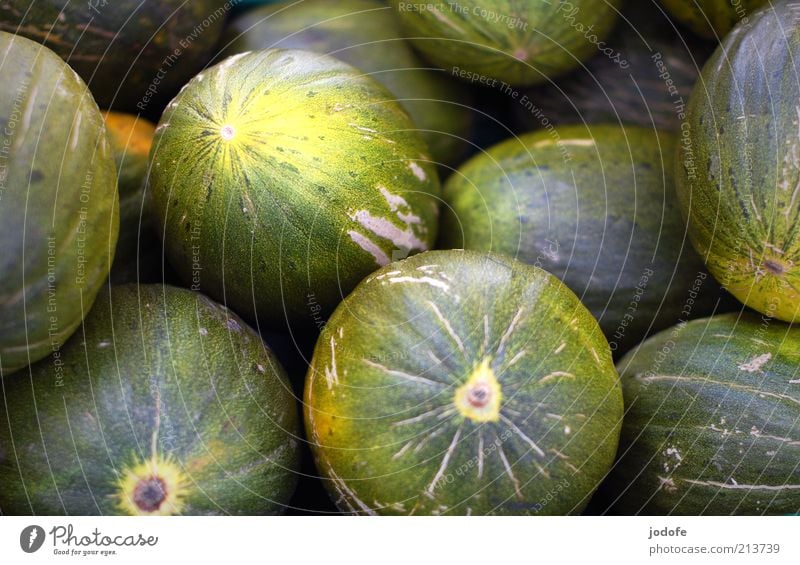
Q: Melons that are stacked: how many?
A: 13